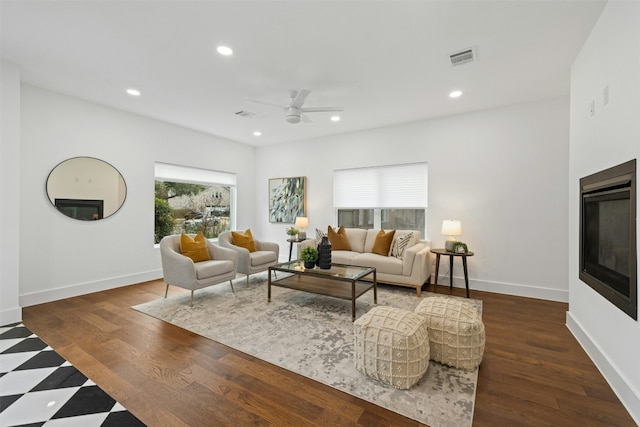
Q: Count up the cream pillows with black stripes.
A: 2